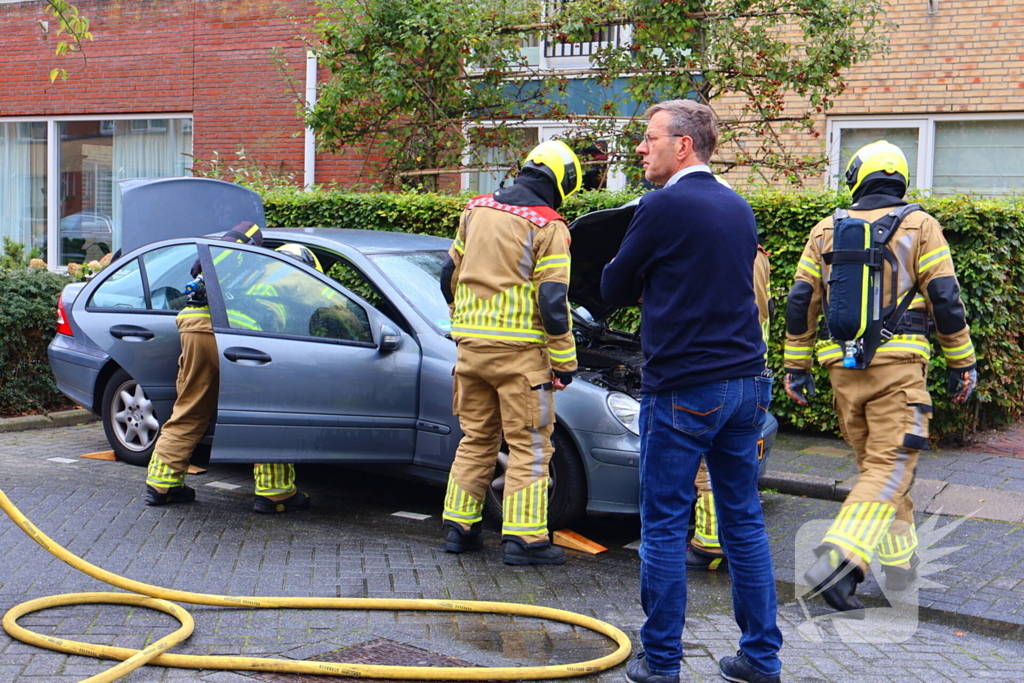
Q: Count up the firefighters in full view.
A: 2